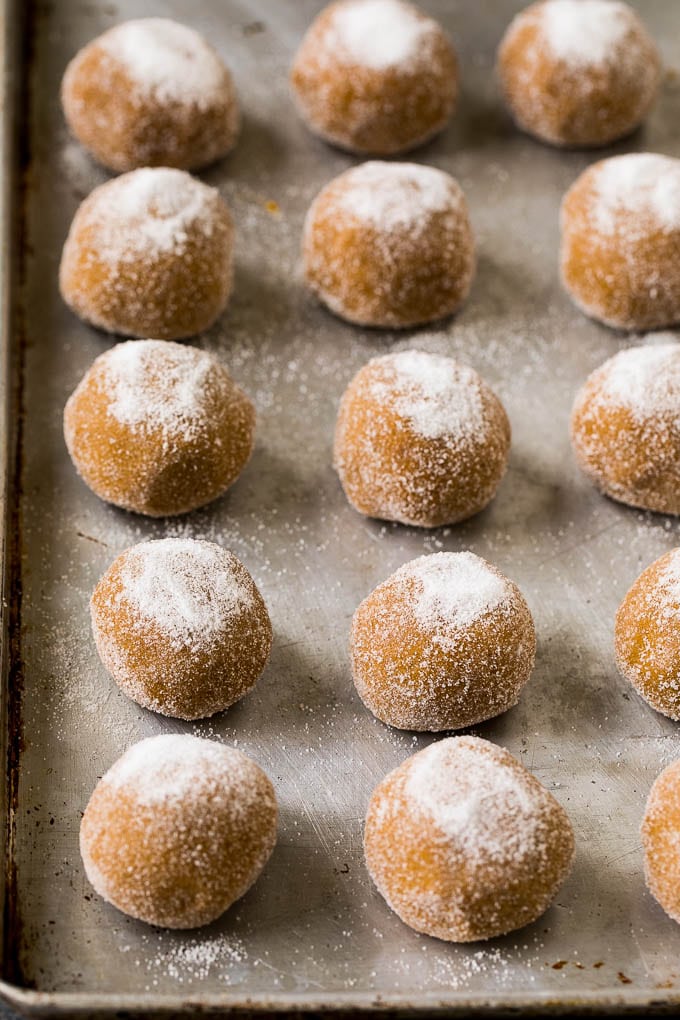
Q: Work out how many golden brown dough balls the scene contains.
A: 15